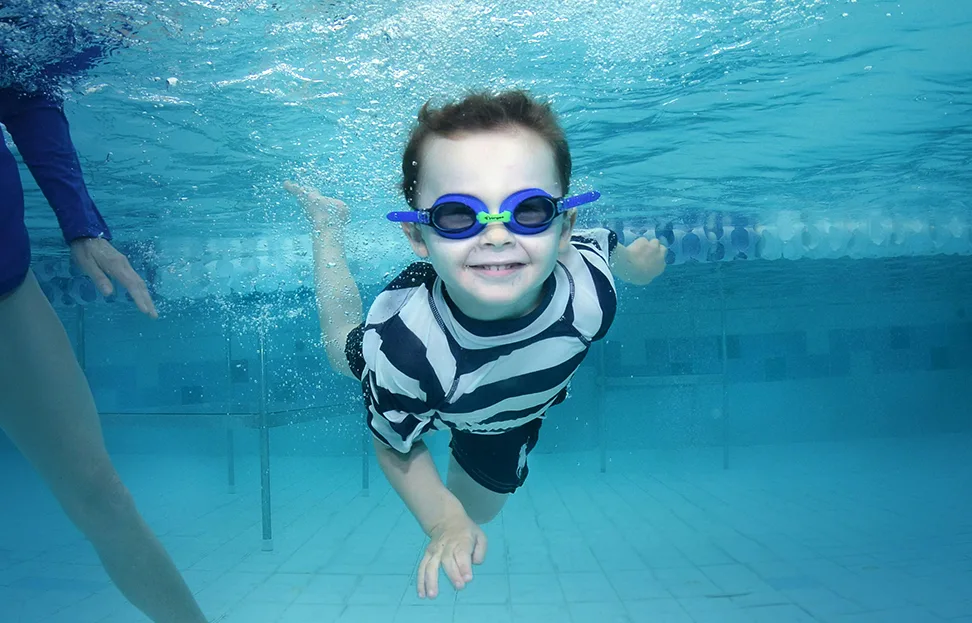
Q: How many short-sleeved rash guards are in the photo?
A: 1